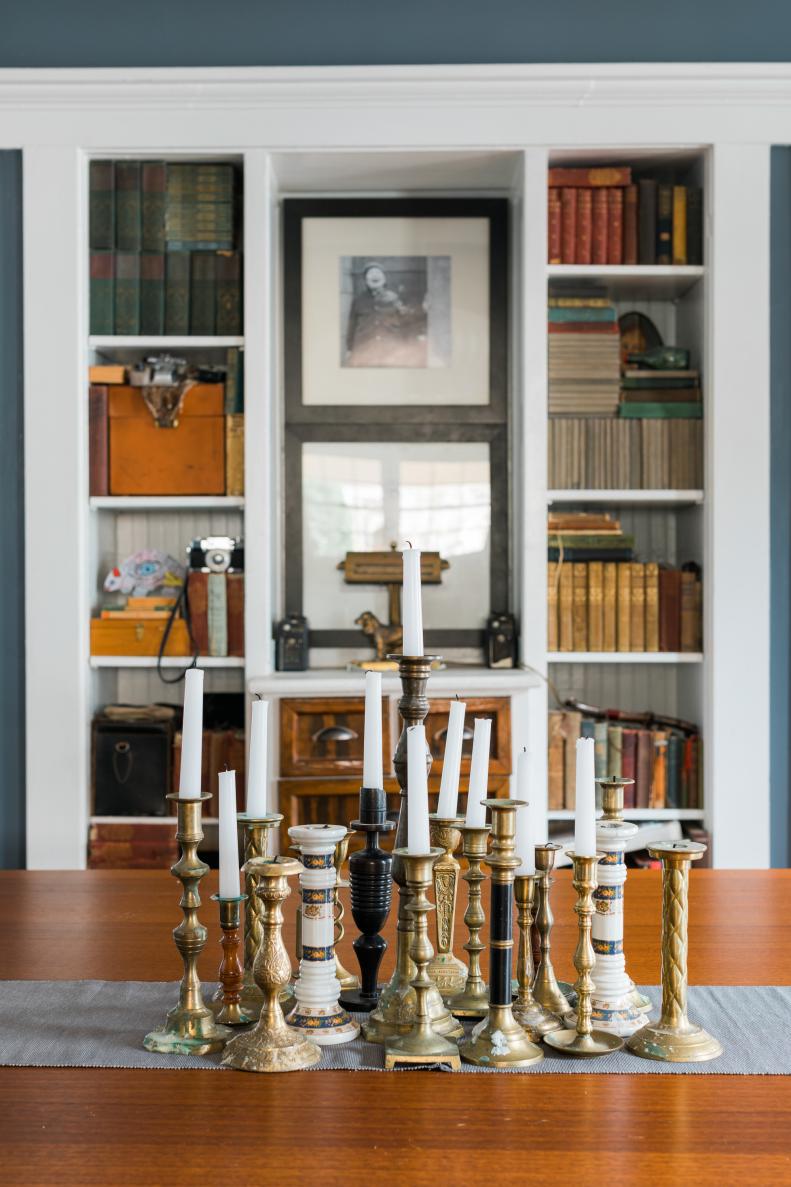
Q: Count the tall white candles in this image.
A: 10